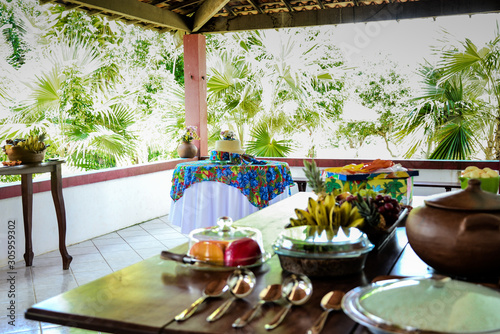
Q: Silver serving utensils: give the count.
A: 5